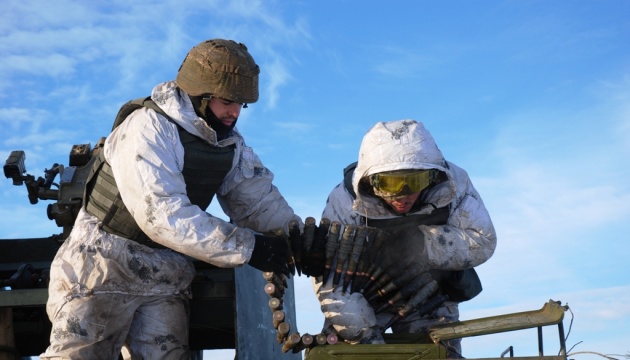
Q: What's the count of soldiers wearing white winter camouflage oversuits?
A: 2